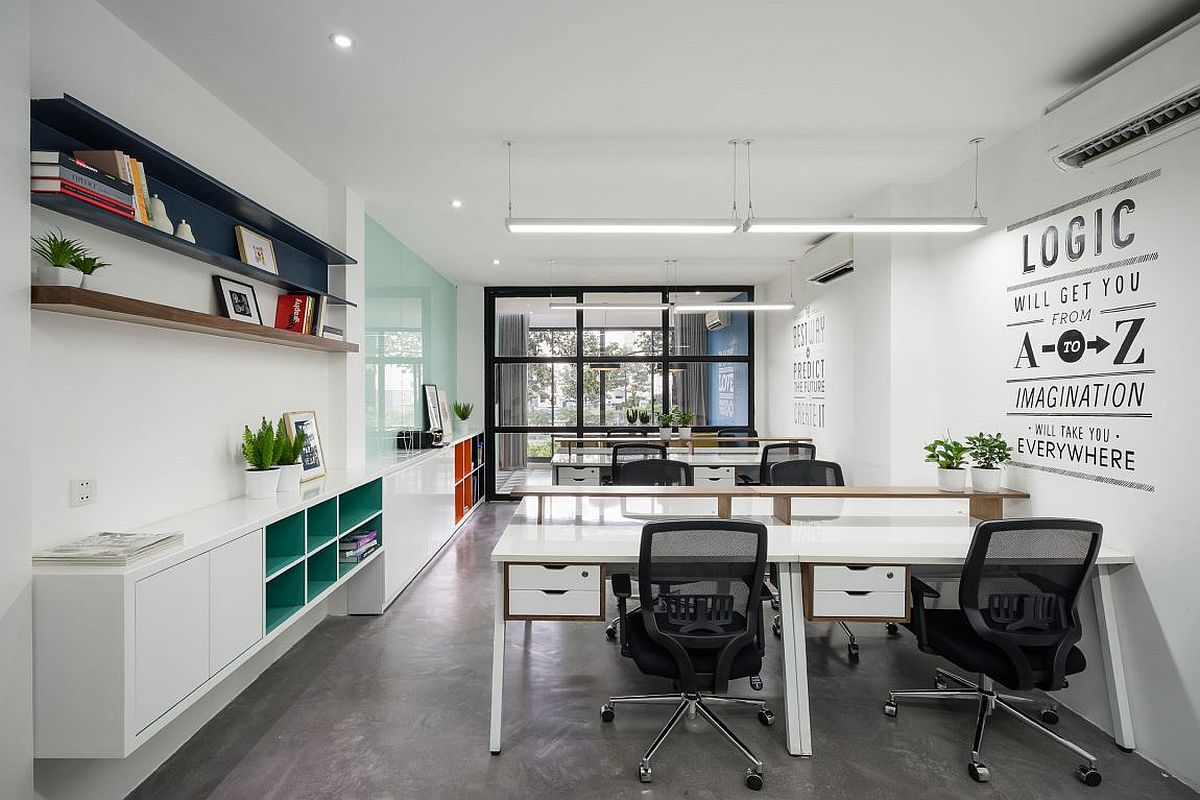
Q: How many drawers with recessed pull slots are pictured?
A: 8